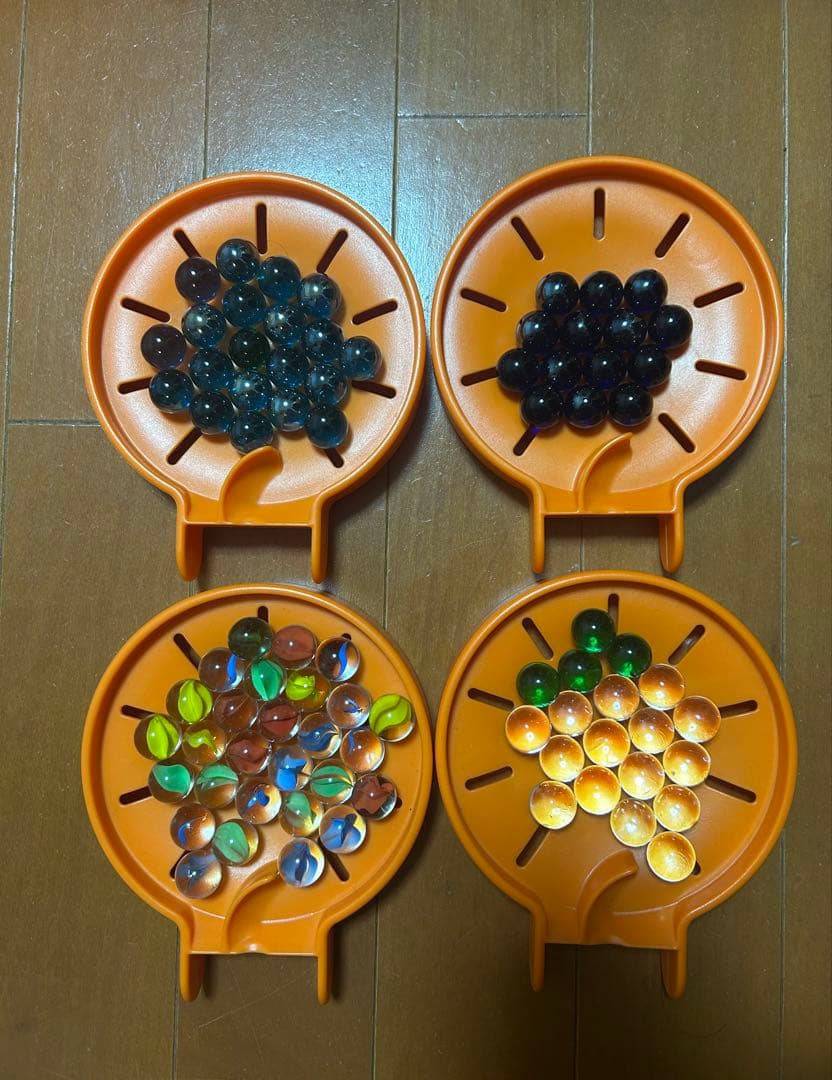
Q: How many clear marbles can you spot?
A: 15